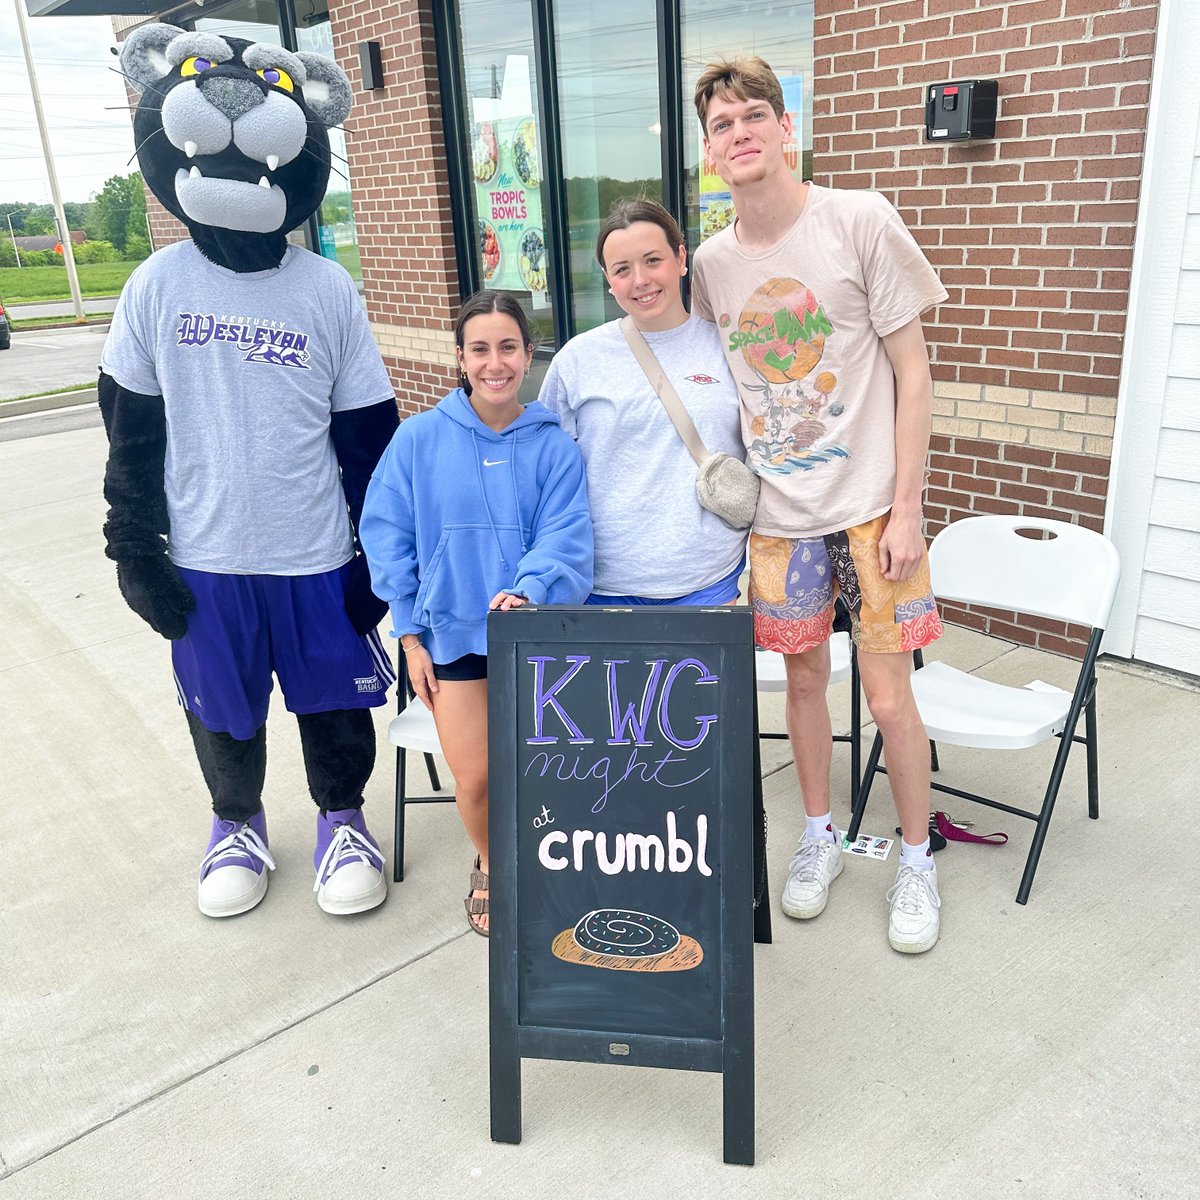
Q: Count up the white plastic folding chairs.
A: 3